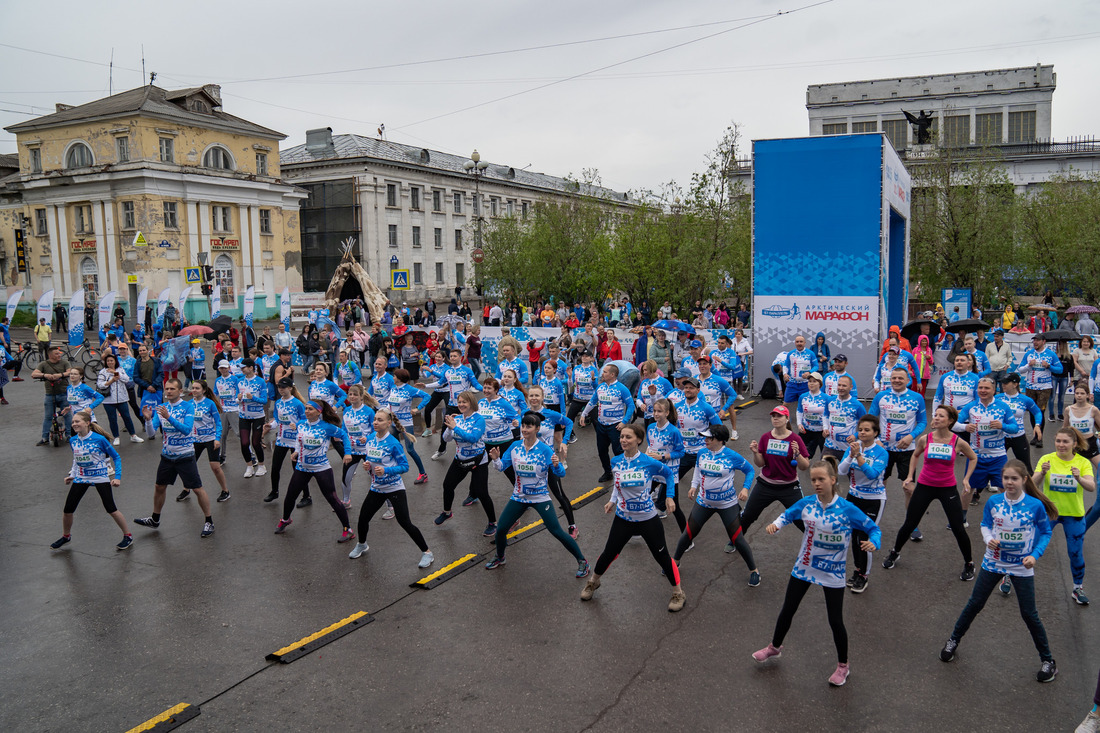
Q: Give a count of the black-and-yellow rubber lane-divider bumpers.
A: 7